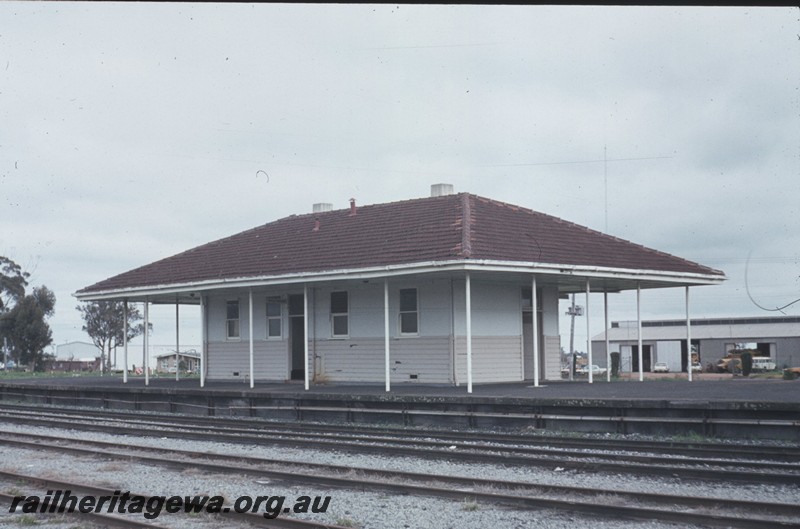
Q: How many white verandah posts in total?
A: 13